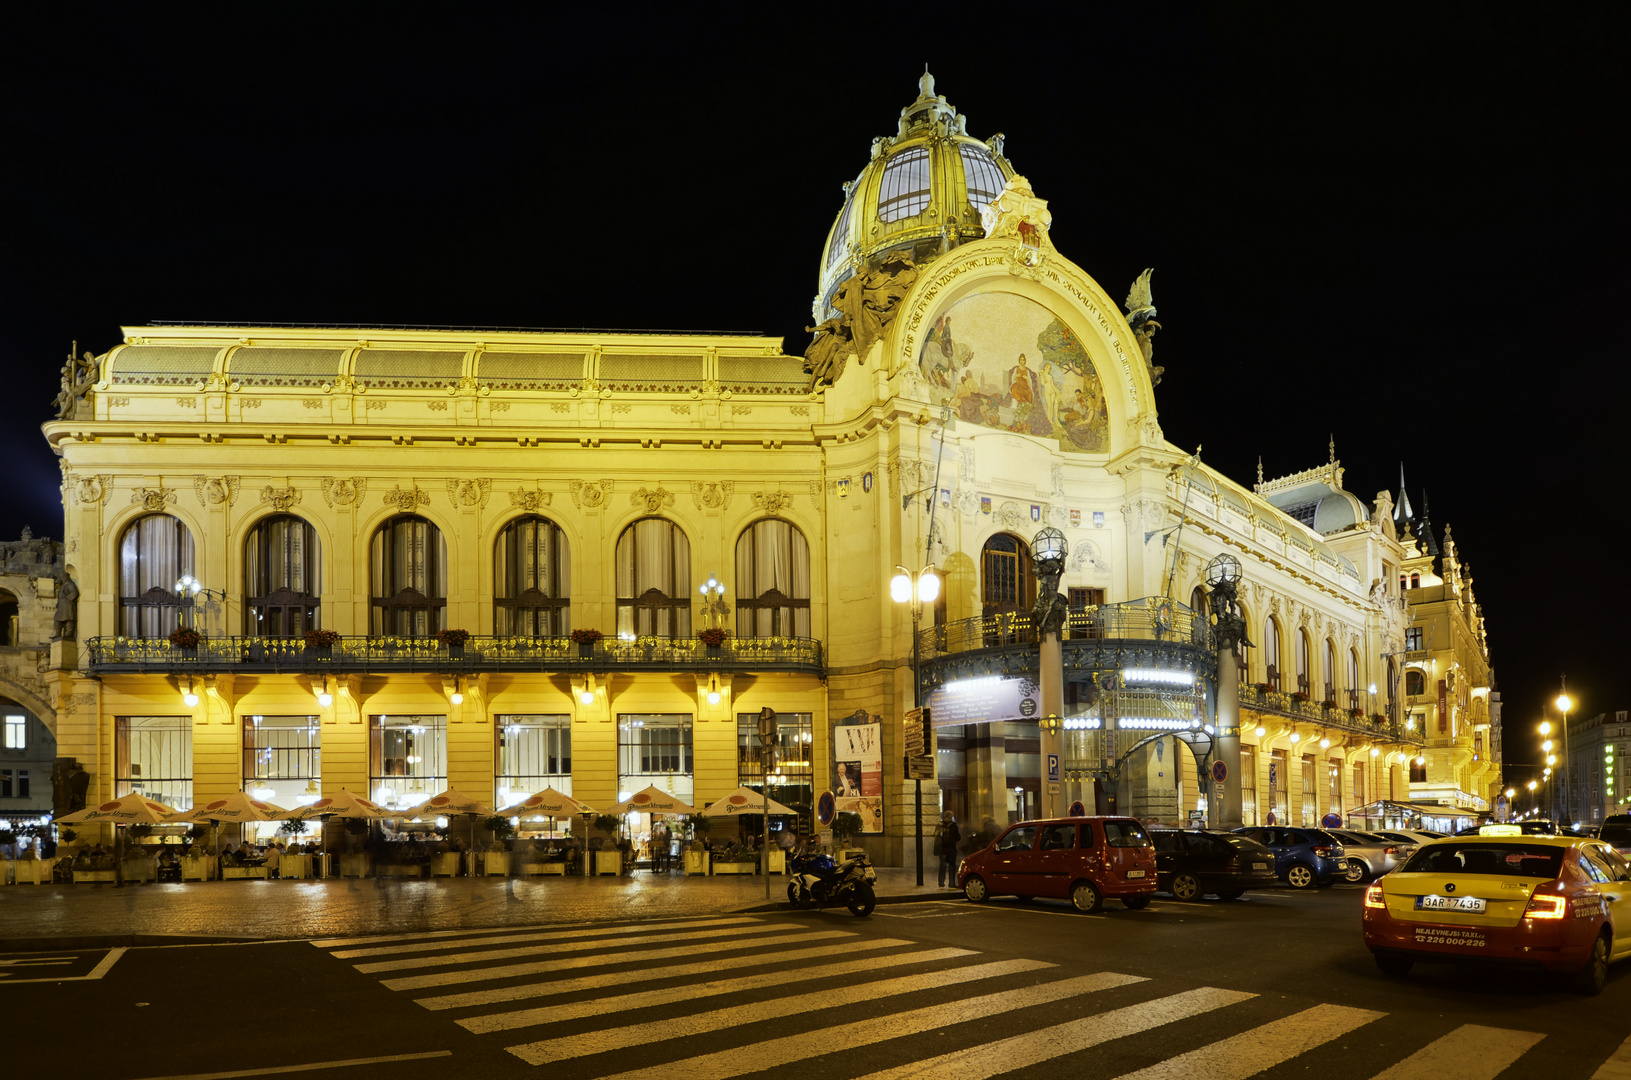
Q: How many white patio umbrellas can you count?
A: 7